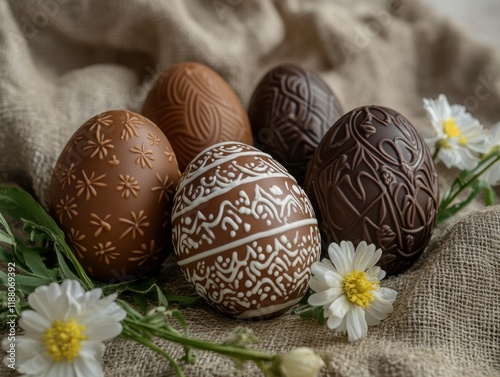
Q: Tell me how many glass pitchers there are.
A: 0